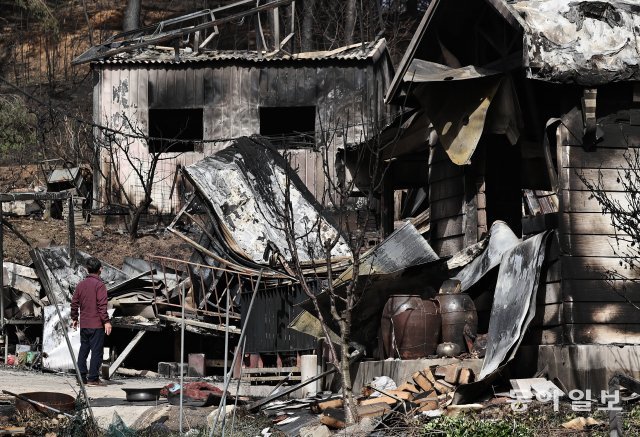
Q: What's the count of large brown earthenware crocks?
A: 2